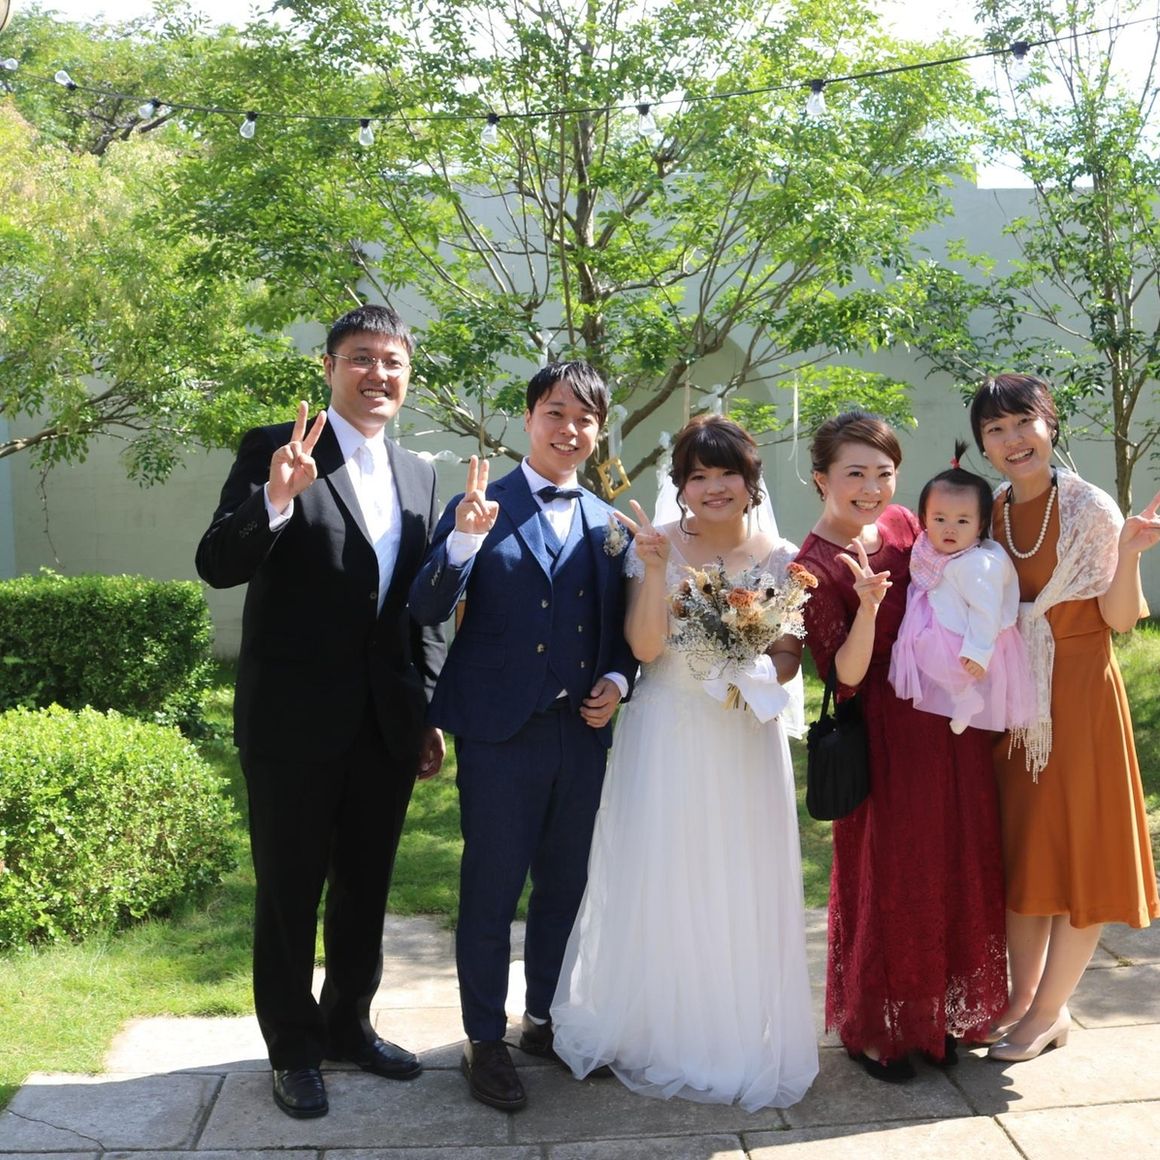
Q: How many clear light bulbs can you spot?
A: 9